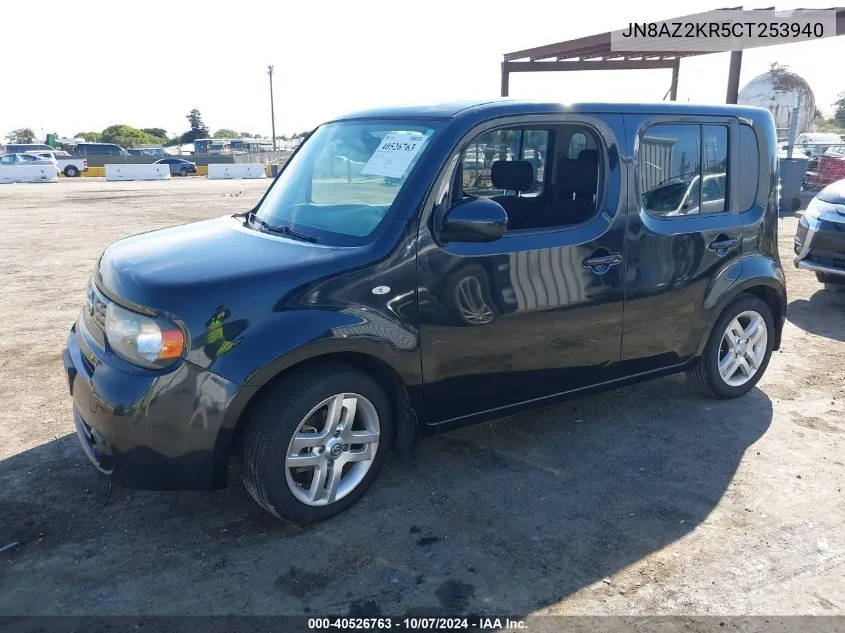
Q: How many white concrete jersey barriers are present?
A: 3